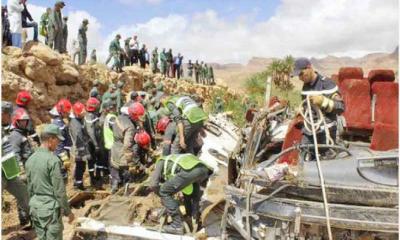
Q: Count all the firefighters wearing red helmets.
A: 8